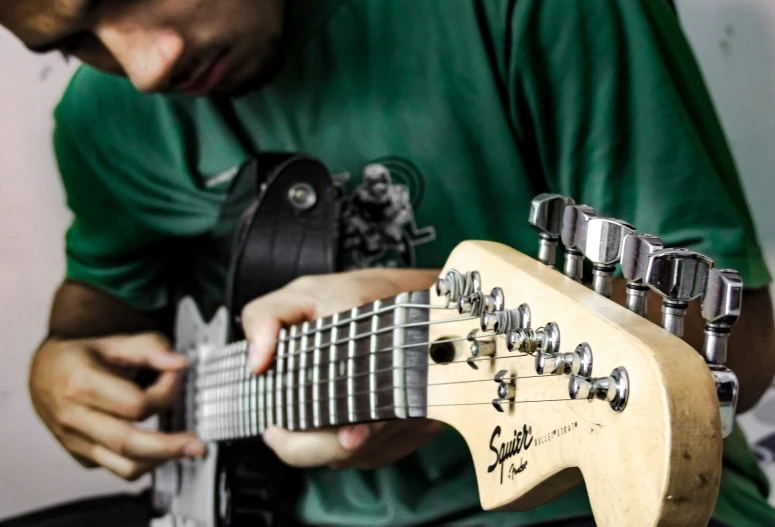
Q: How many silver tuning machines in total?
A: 6